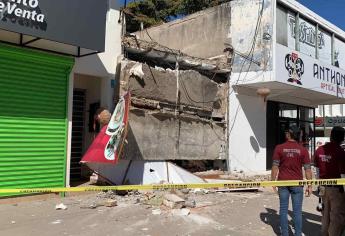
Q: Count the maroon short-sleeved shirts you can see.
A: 2